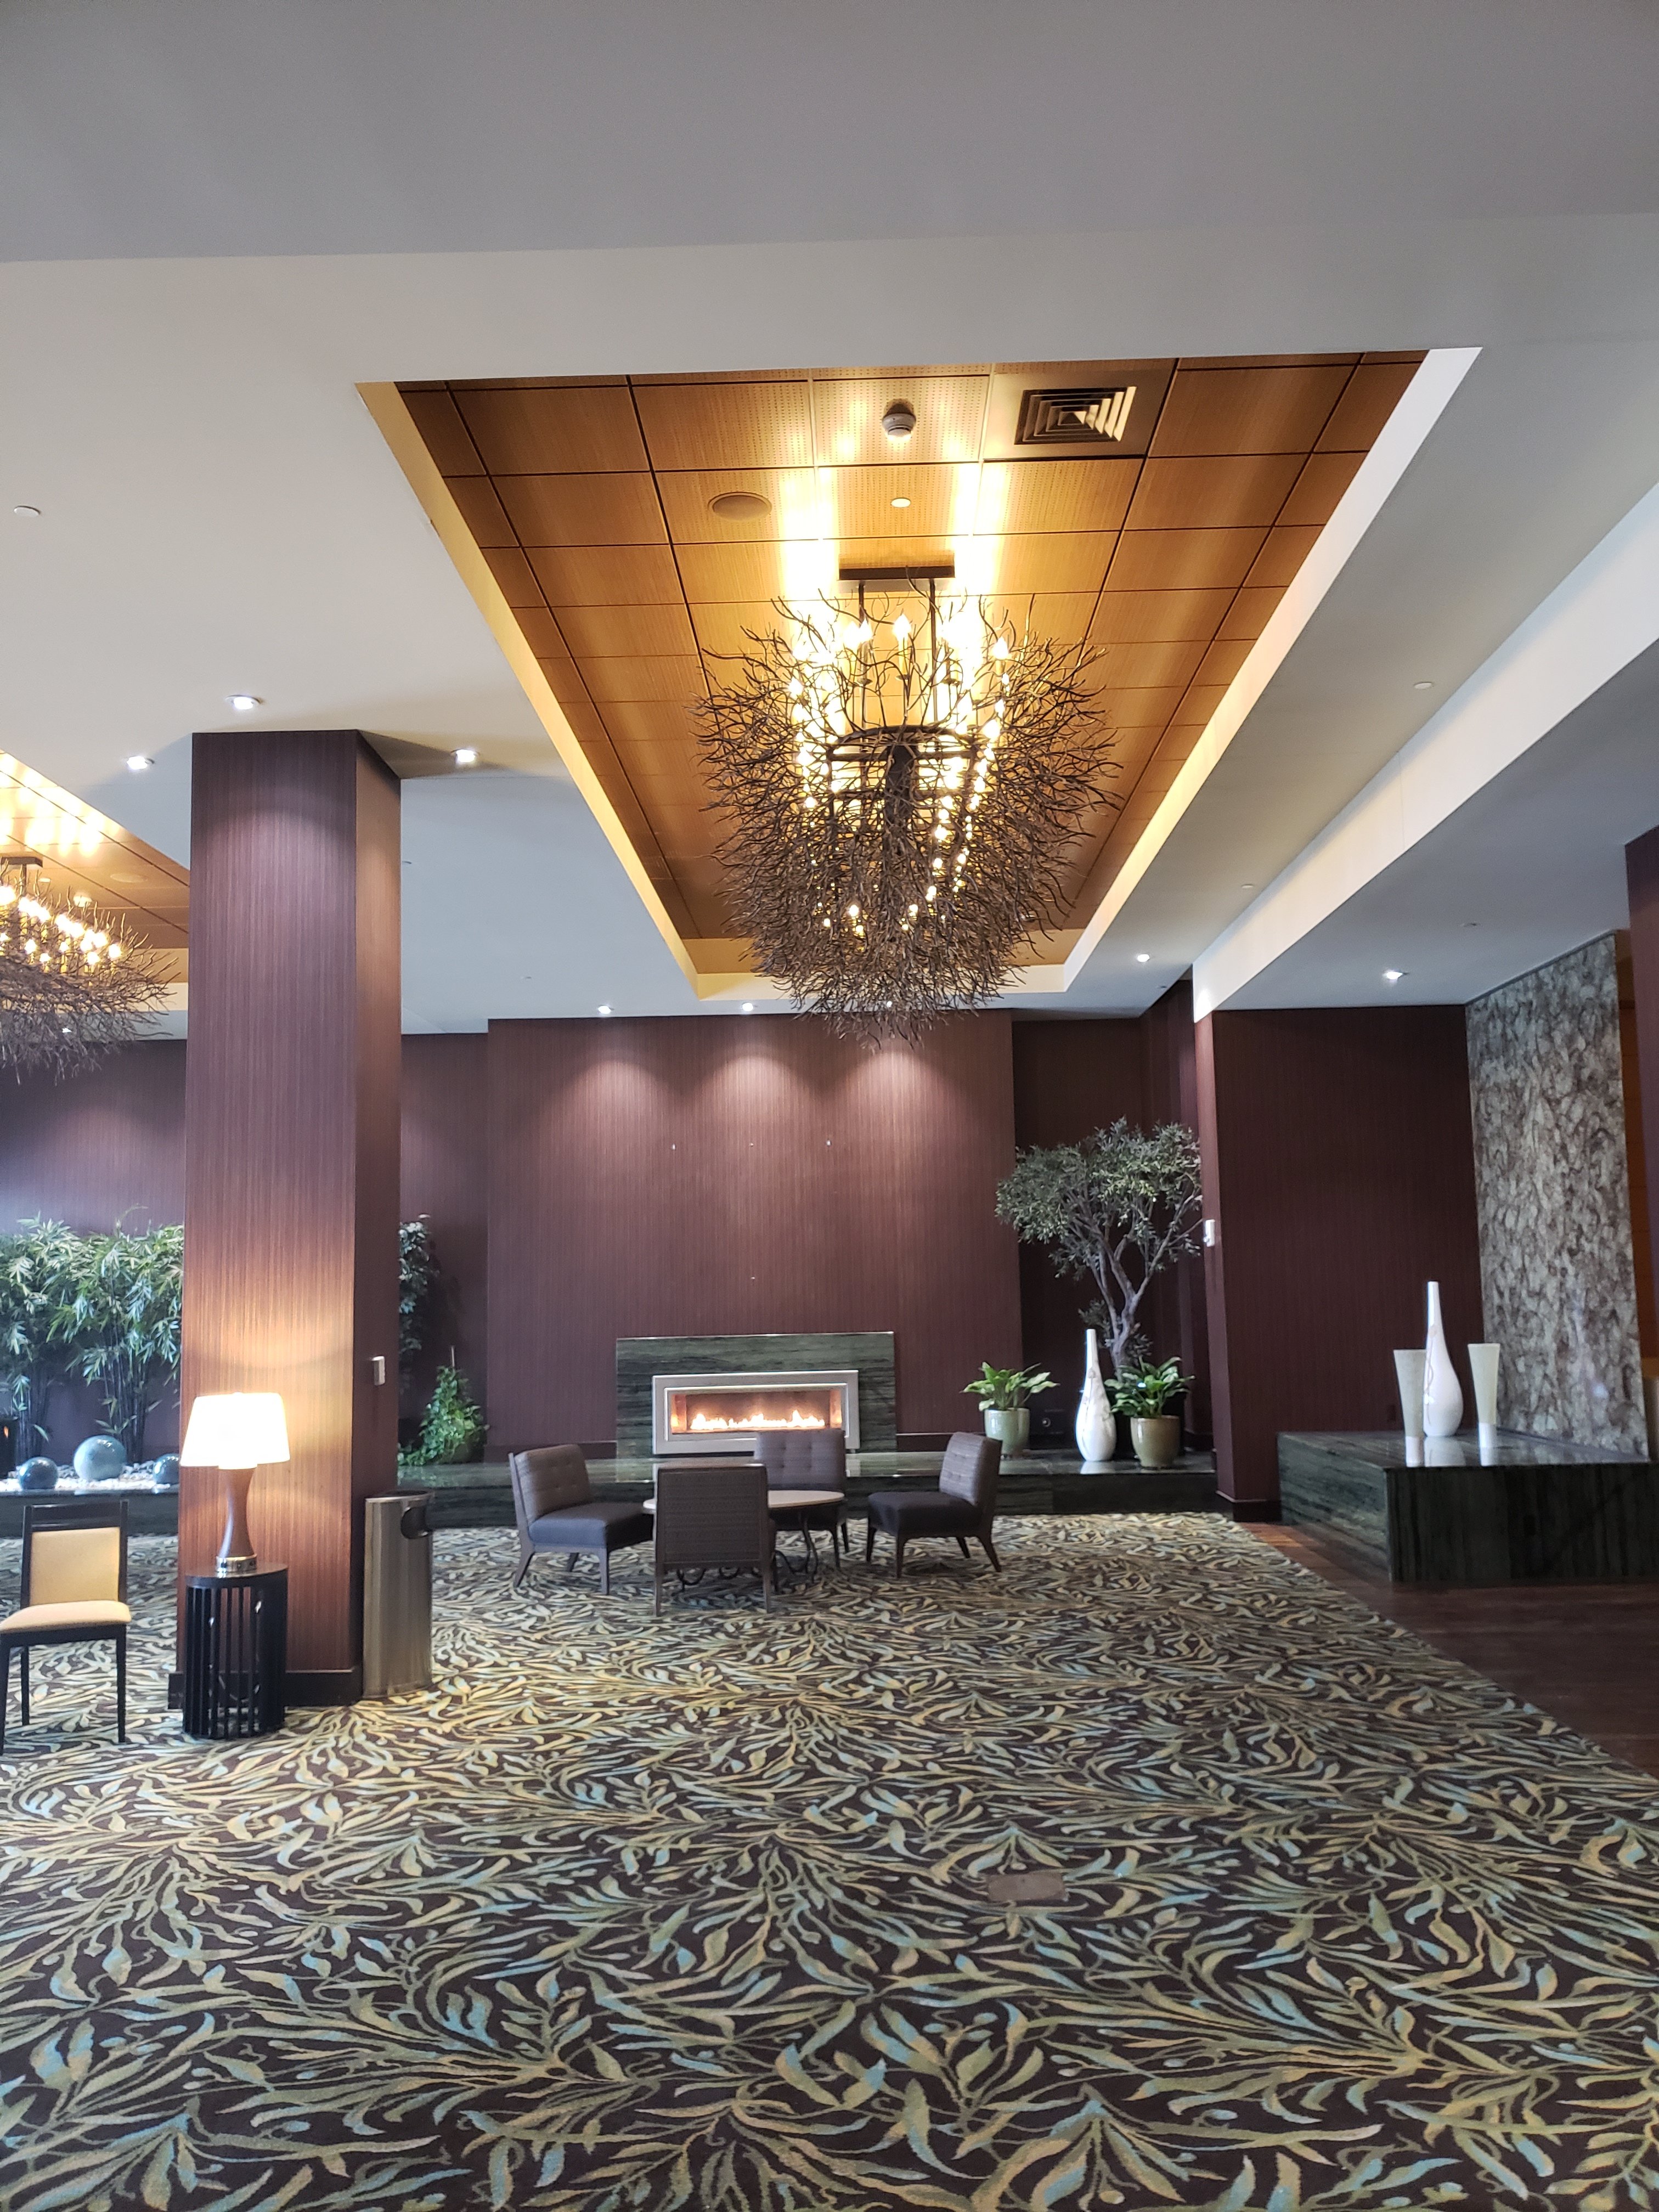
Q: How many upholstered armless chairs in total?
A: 5